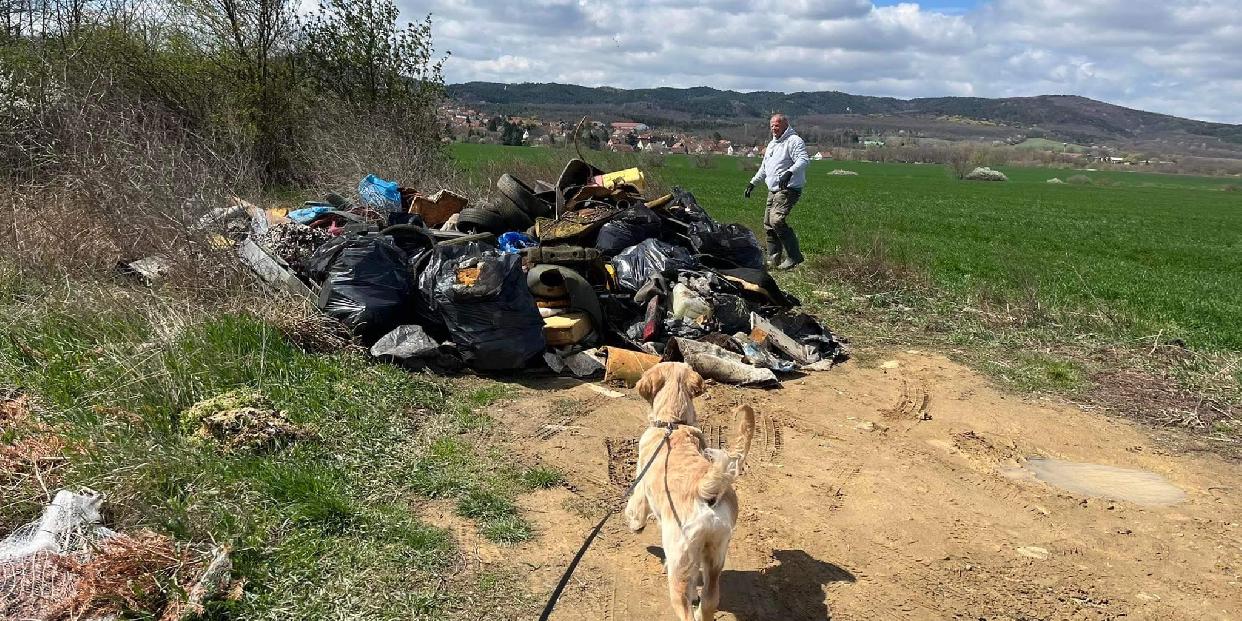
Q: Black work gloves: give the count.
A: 2